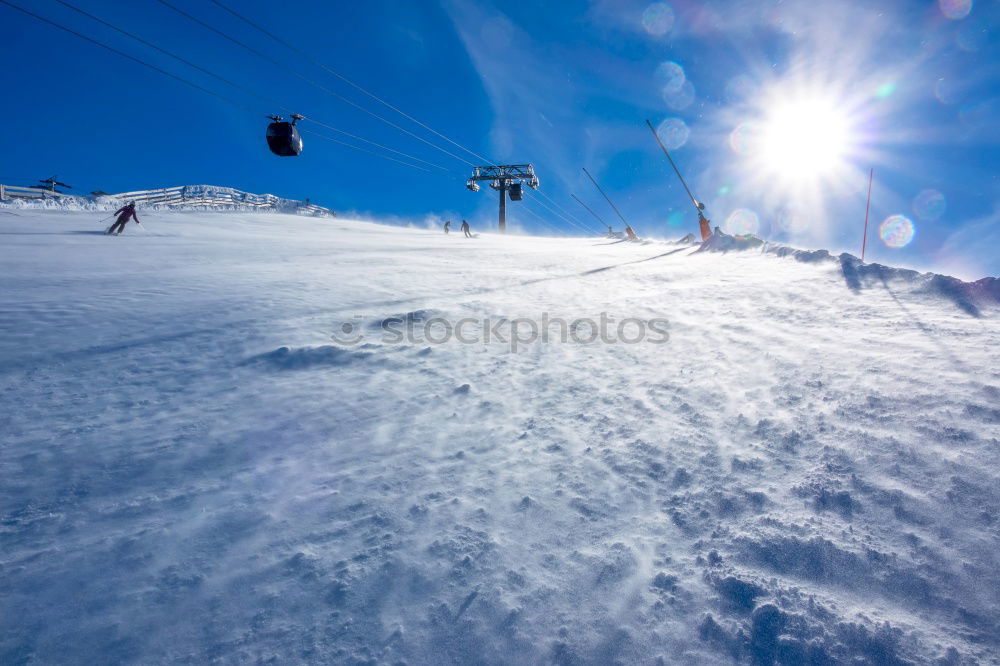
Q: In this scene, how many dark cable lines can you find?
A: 4